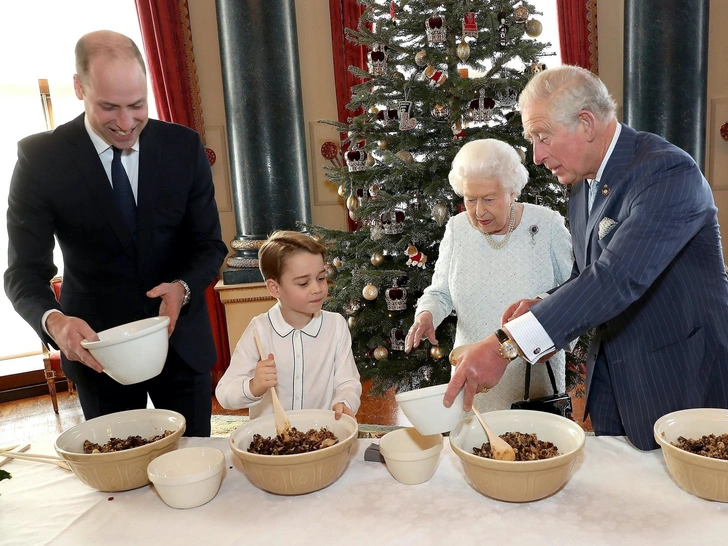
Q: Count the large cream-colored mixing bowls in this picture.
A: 4